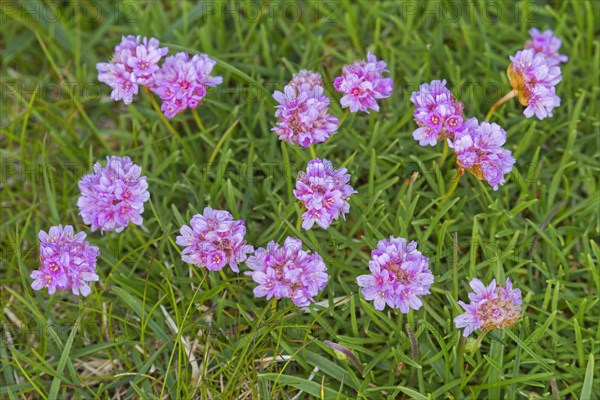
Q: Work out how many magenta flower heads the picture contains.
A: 15